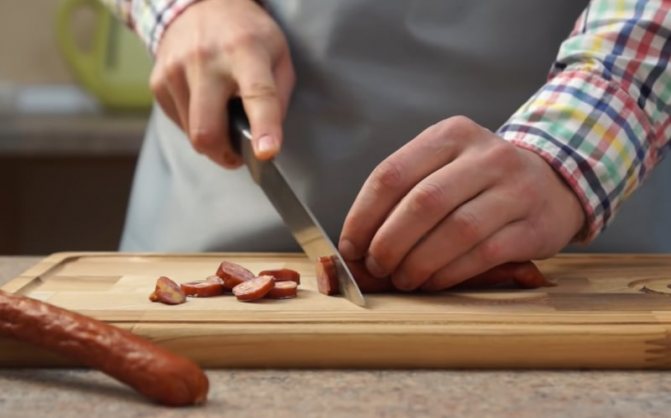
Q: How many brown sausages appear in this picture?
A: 2